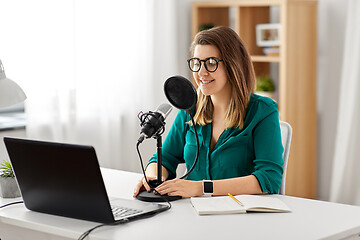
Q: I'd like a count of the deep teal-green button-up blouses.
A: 1